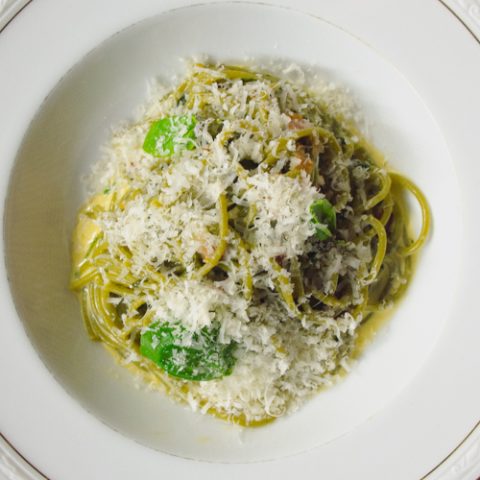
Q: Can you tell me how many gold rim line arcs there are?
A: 4